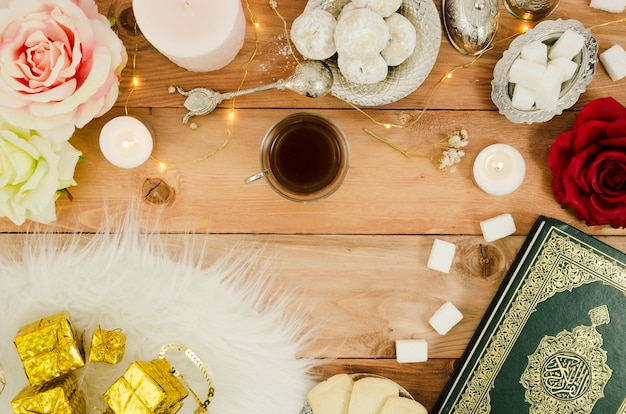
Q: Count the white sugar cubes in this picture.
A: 12